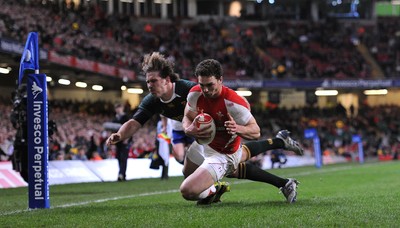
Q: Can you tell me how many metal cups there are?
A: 0